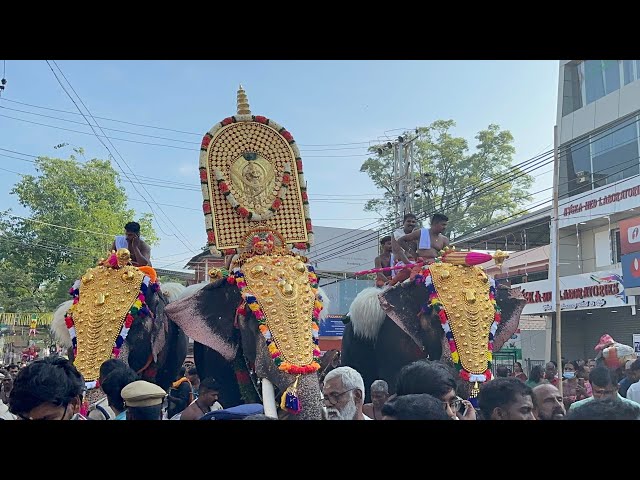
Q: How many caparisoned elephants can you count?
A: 3